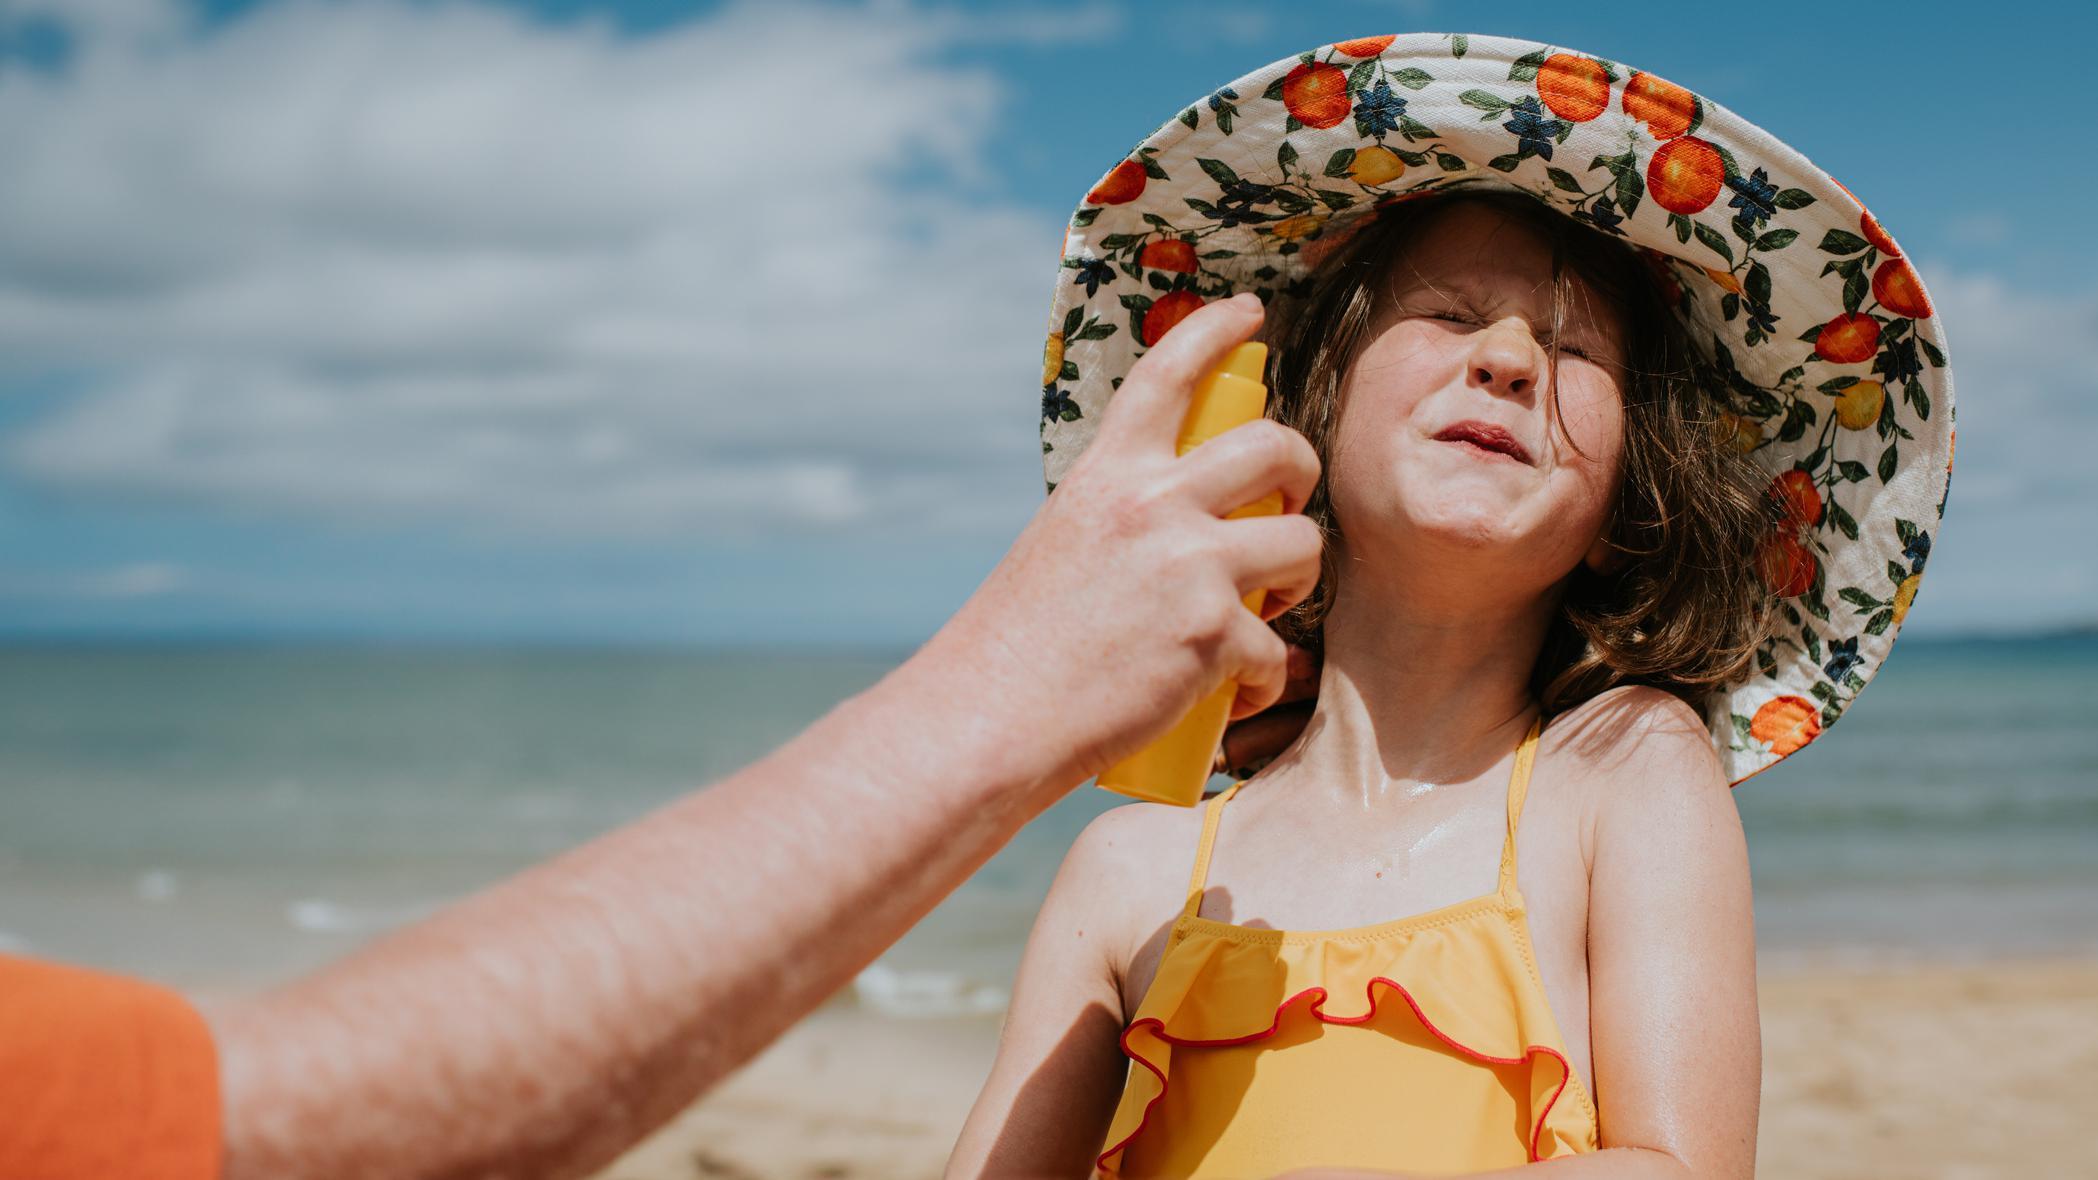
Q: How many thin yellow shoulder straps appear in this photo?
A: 2